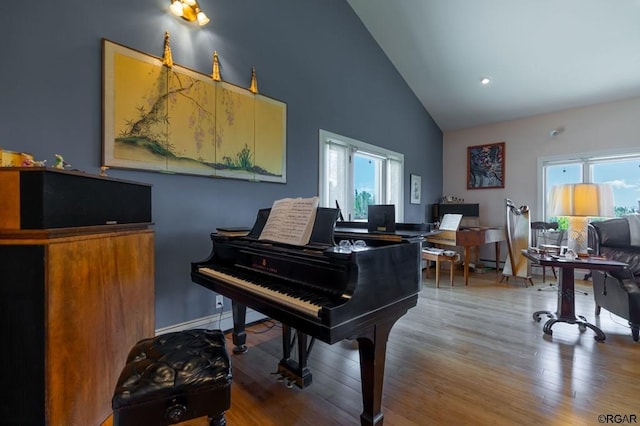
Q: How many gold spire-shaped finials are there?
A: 3